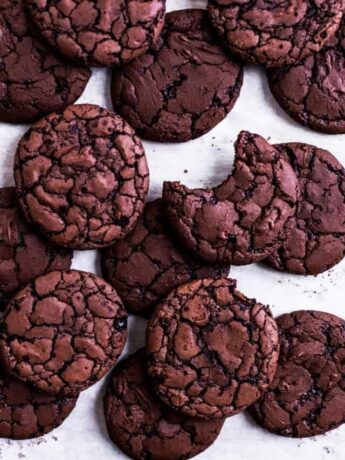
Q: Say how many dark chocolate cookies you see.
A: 15